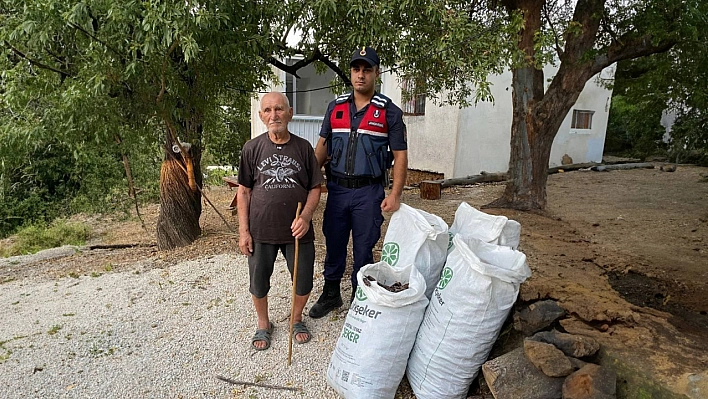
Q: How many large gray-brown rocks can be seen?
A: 5